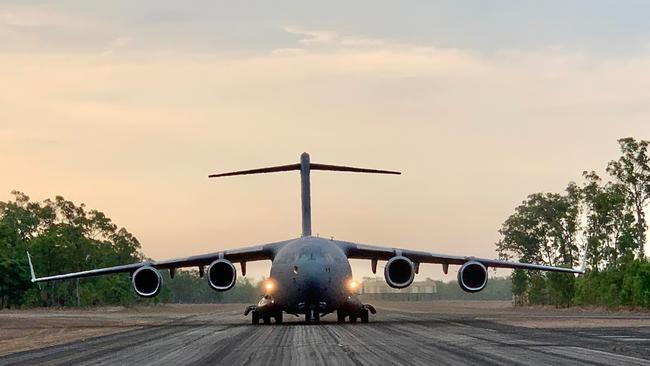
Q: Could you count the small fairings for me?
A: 6